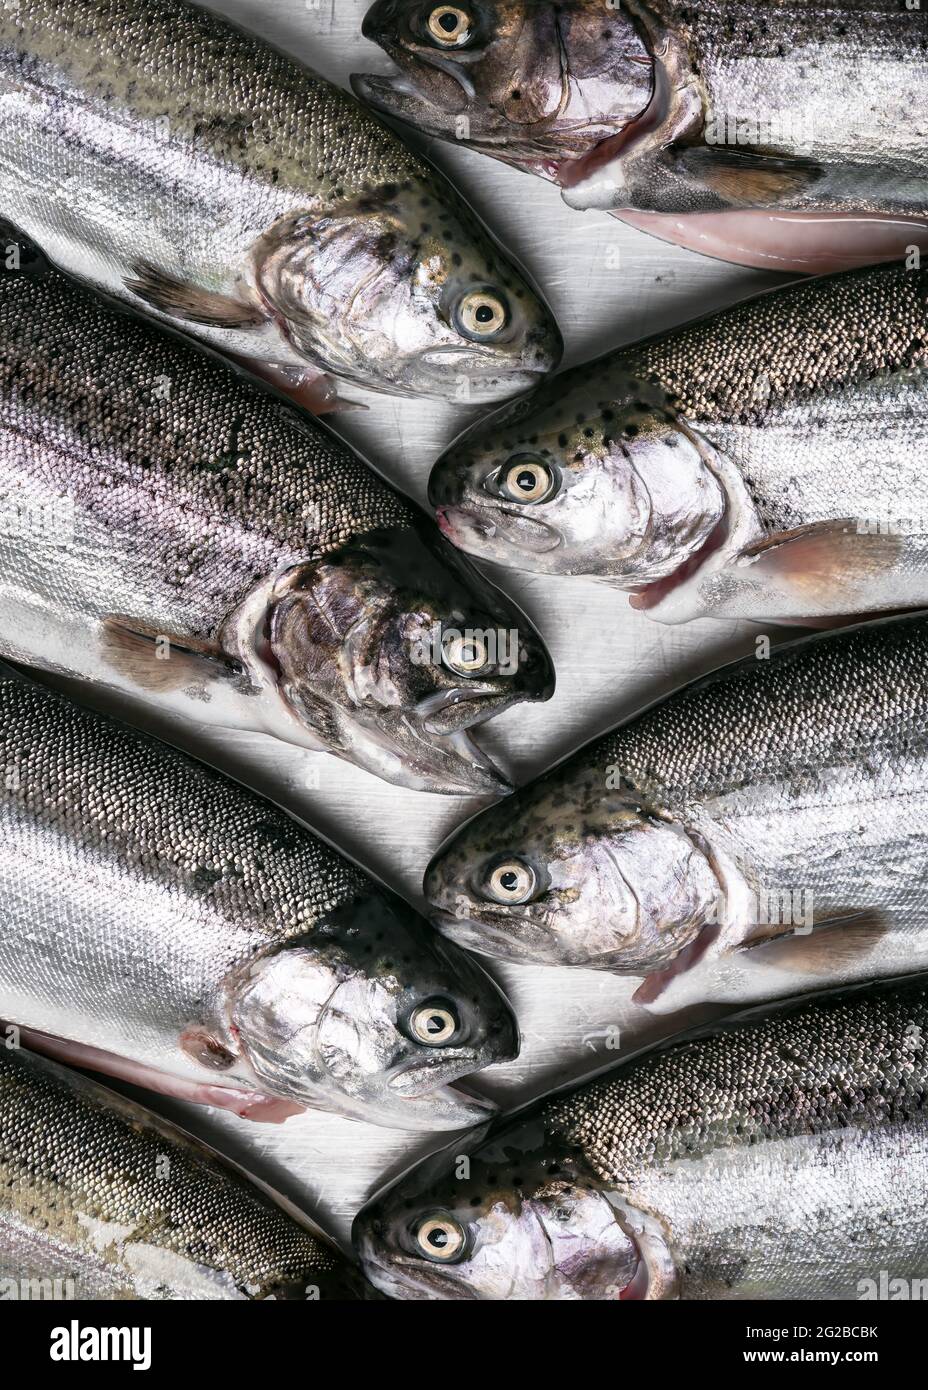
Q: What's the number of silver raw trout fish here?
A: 8